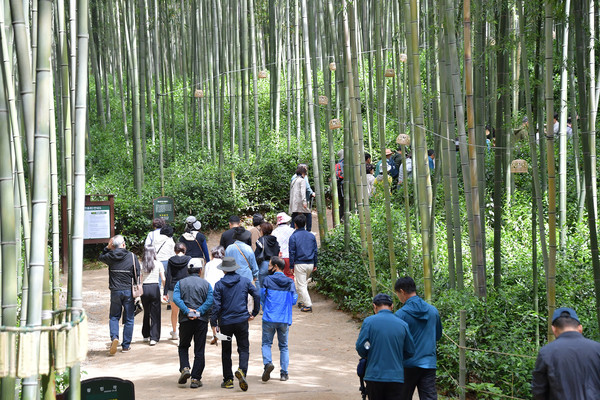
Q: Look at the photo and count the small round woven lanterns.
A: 9